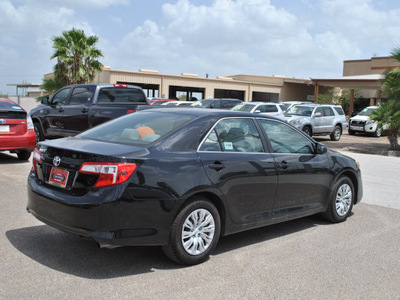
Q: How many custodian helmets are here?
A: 0